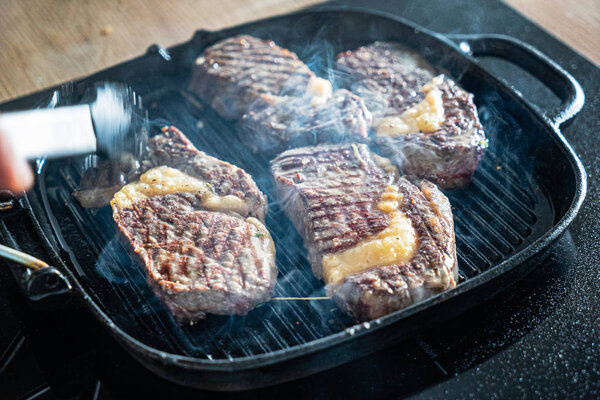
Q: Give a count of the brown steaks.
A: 4